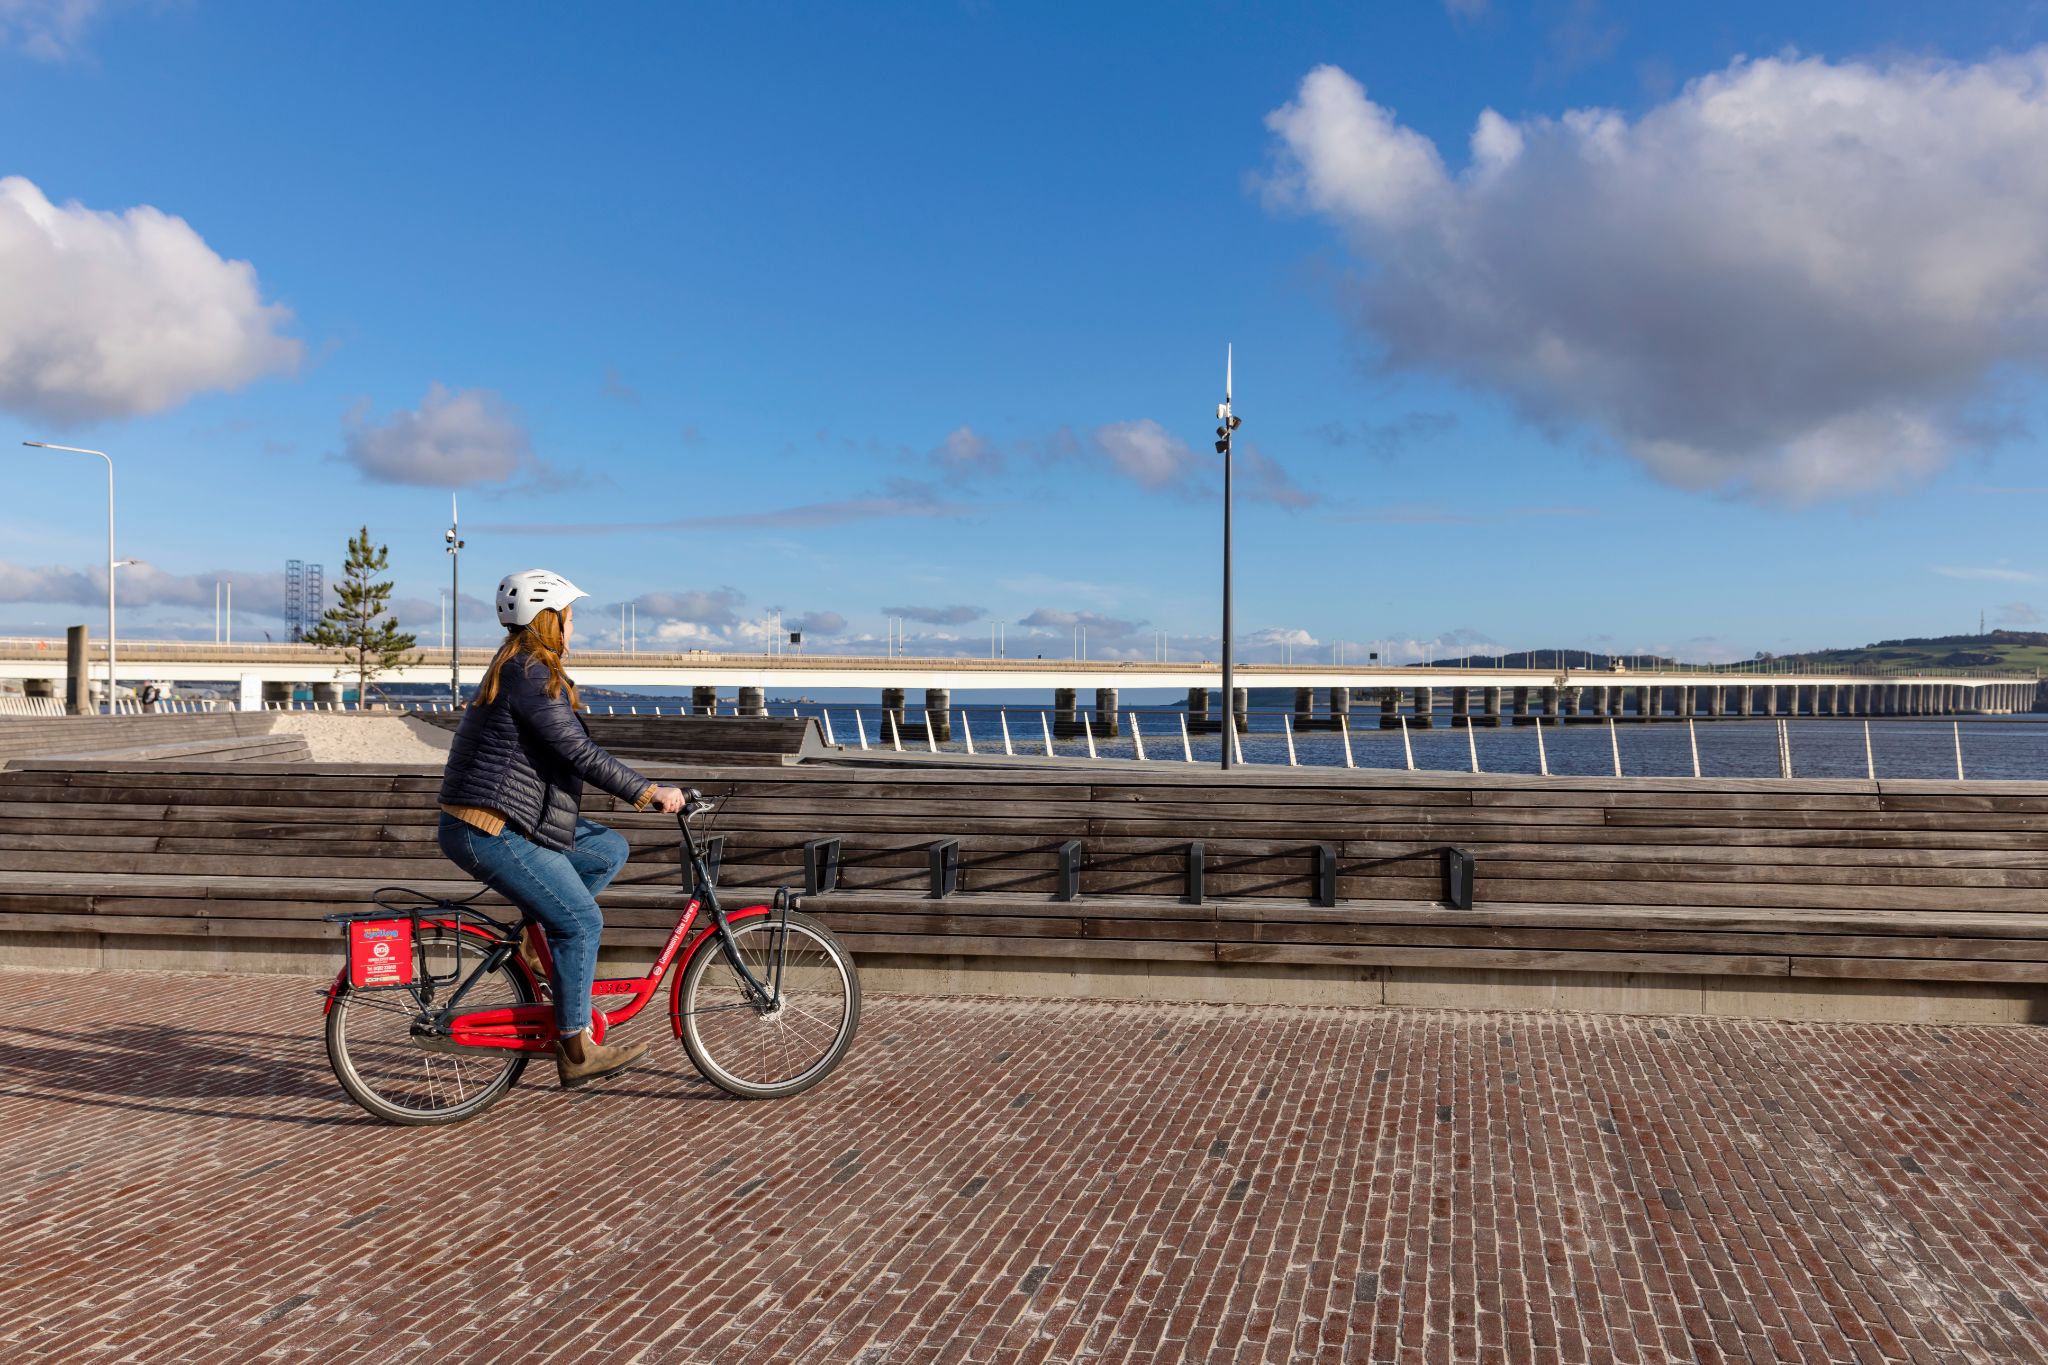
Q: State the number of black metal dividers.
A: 7